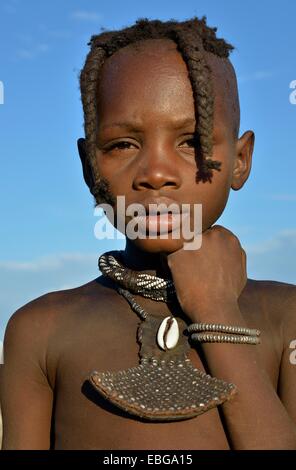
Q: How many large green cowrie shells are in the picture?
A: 0